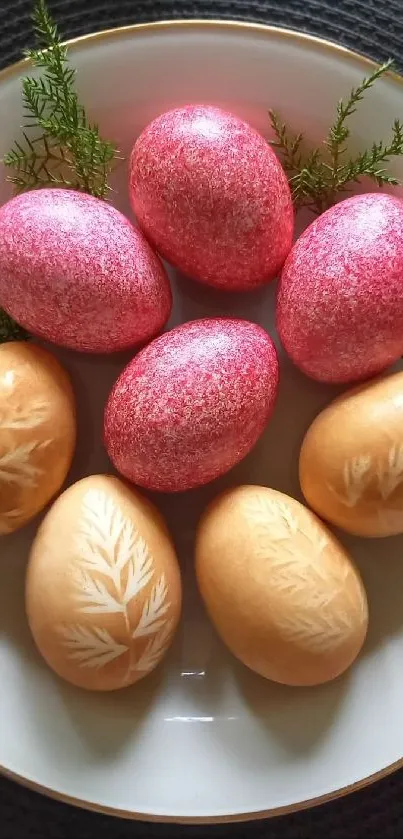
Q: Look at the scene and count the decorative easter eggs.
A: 8